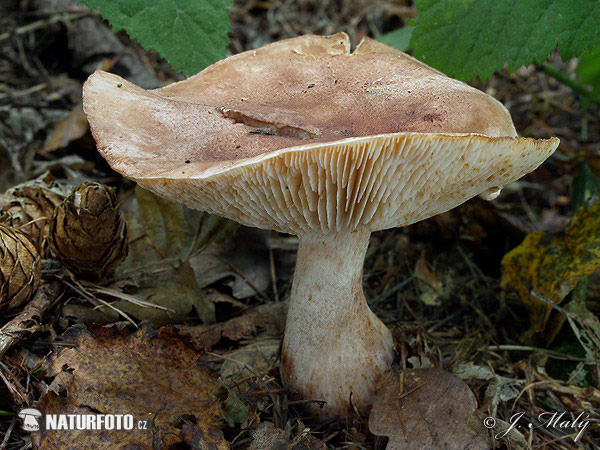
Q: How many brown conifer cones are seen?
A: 3